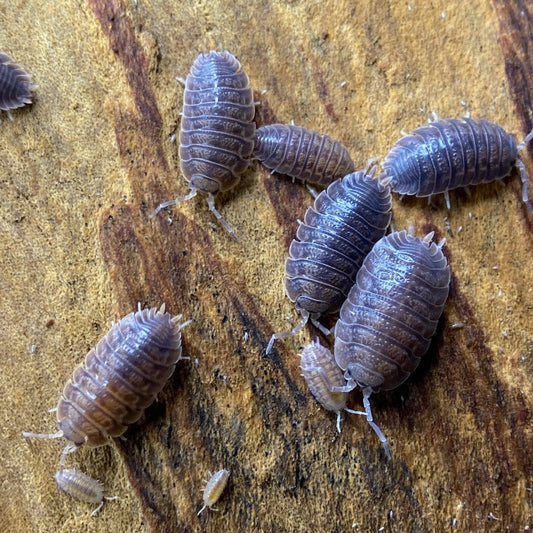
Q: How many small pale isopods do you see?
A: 3